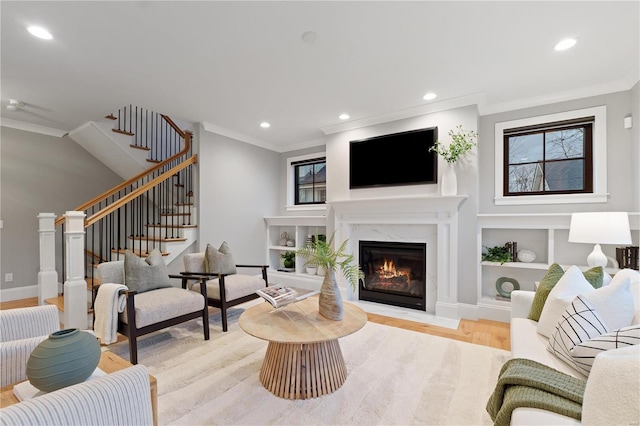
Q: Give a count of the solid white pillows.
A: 2